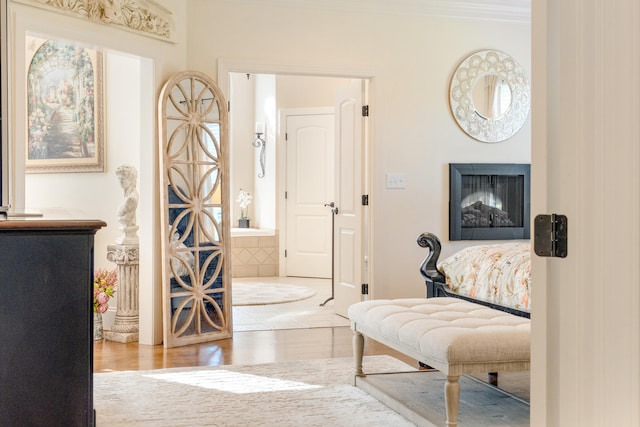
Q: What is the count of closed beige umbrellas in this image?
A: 0